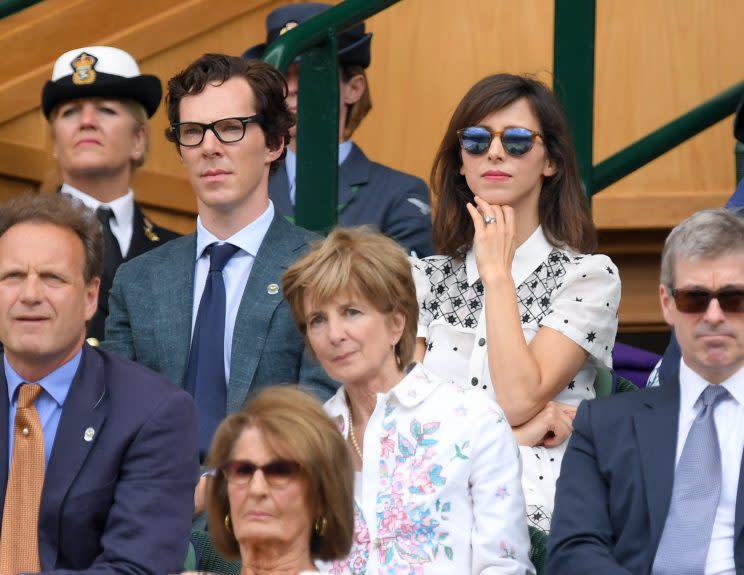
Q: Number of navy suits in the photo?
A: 2